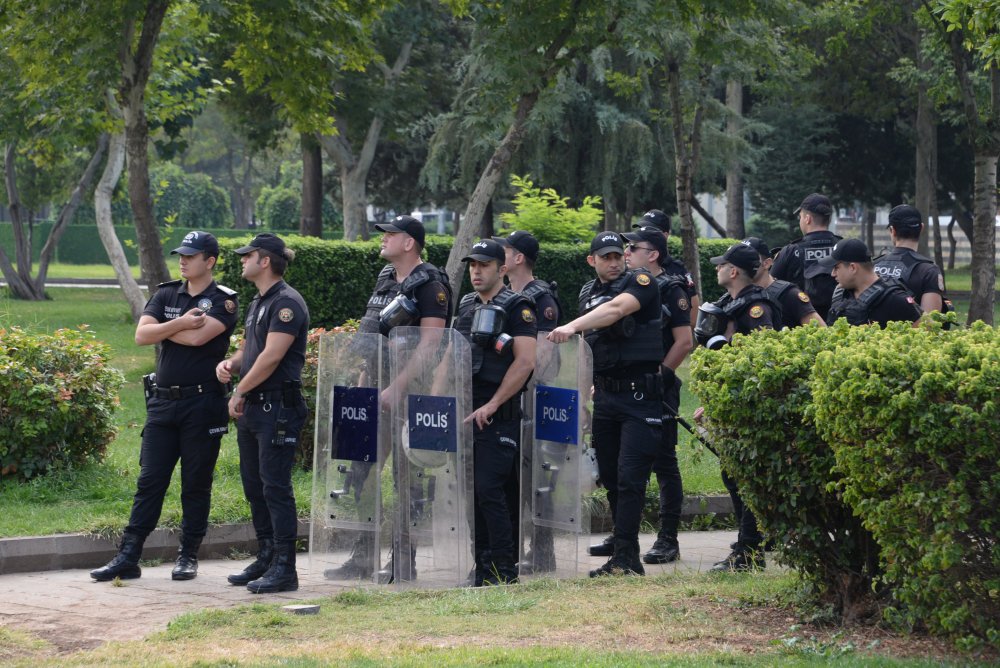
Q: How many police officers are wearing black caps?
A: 13